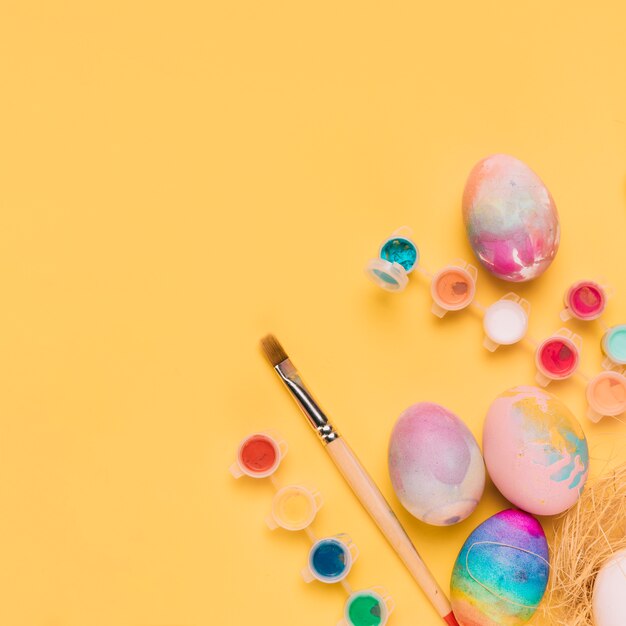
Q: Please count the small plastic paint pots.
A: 11